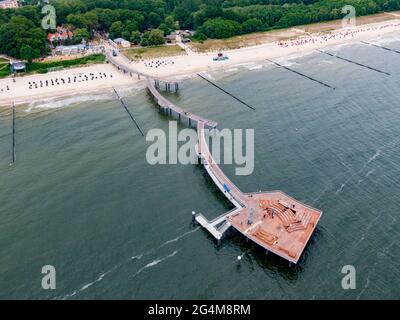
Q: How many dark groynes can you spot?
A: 6